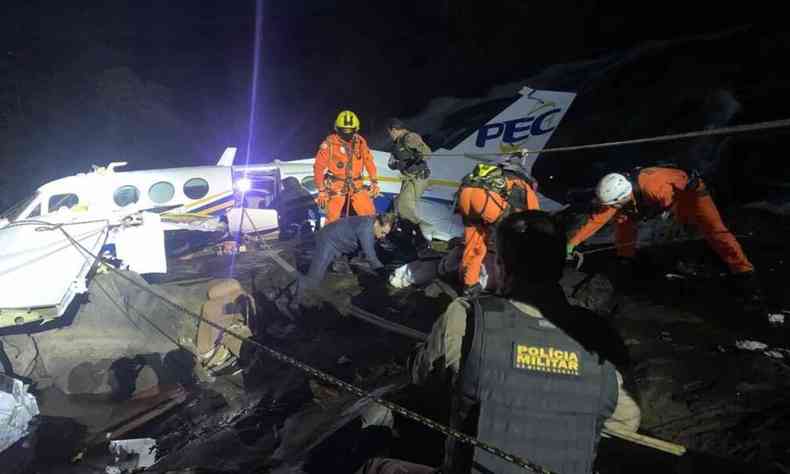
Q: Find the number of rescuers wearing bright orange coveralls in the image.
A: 3